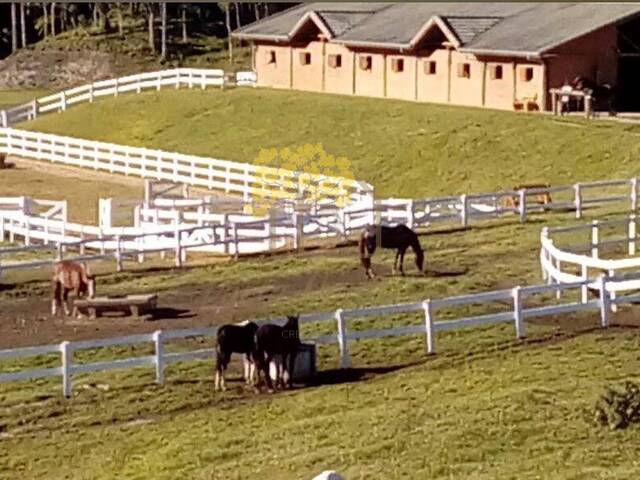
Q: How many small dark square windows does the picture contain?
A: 9